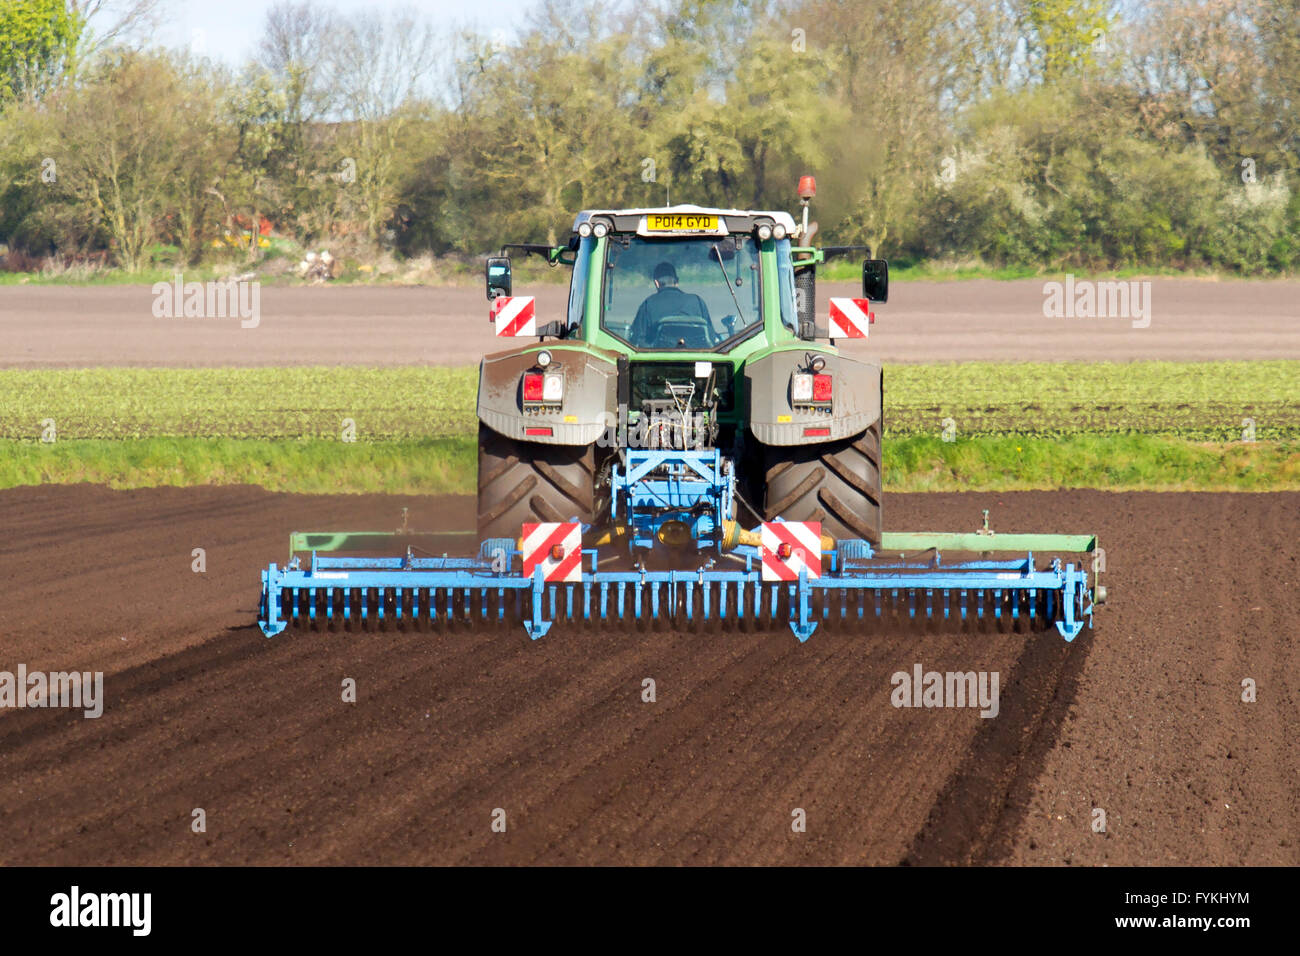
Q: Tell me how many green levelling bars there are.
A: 2